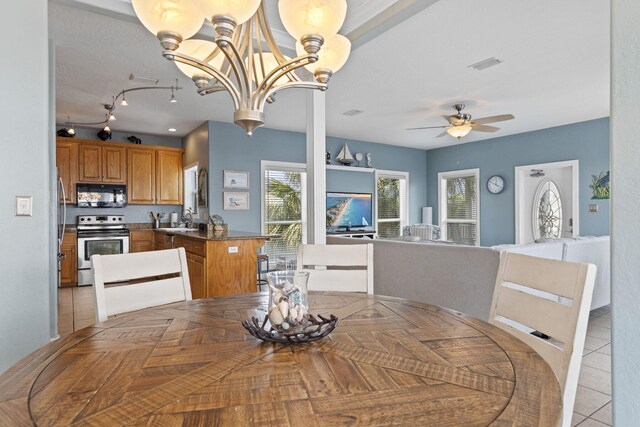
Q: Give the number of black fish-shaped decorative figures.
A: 3